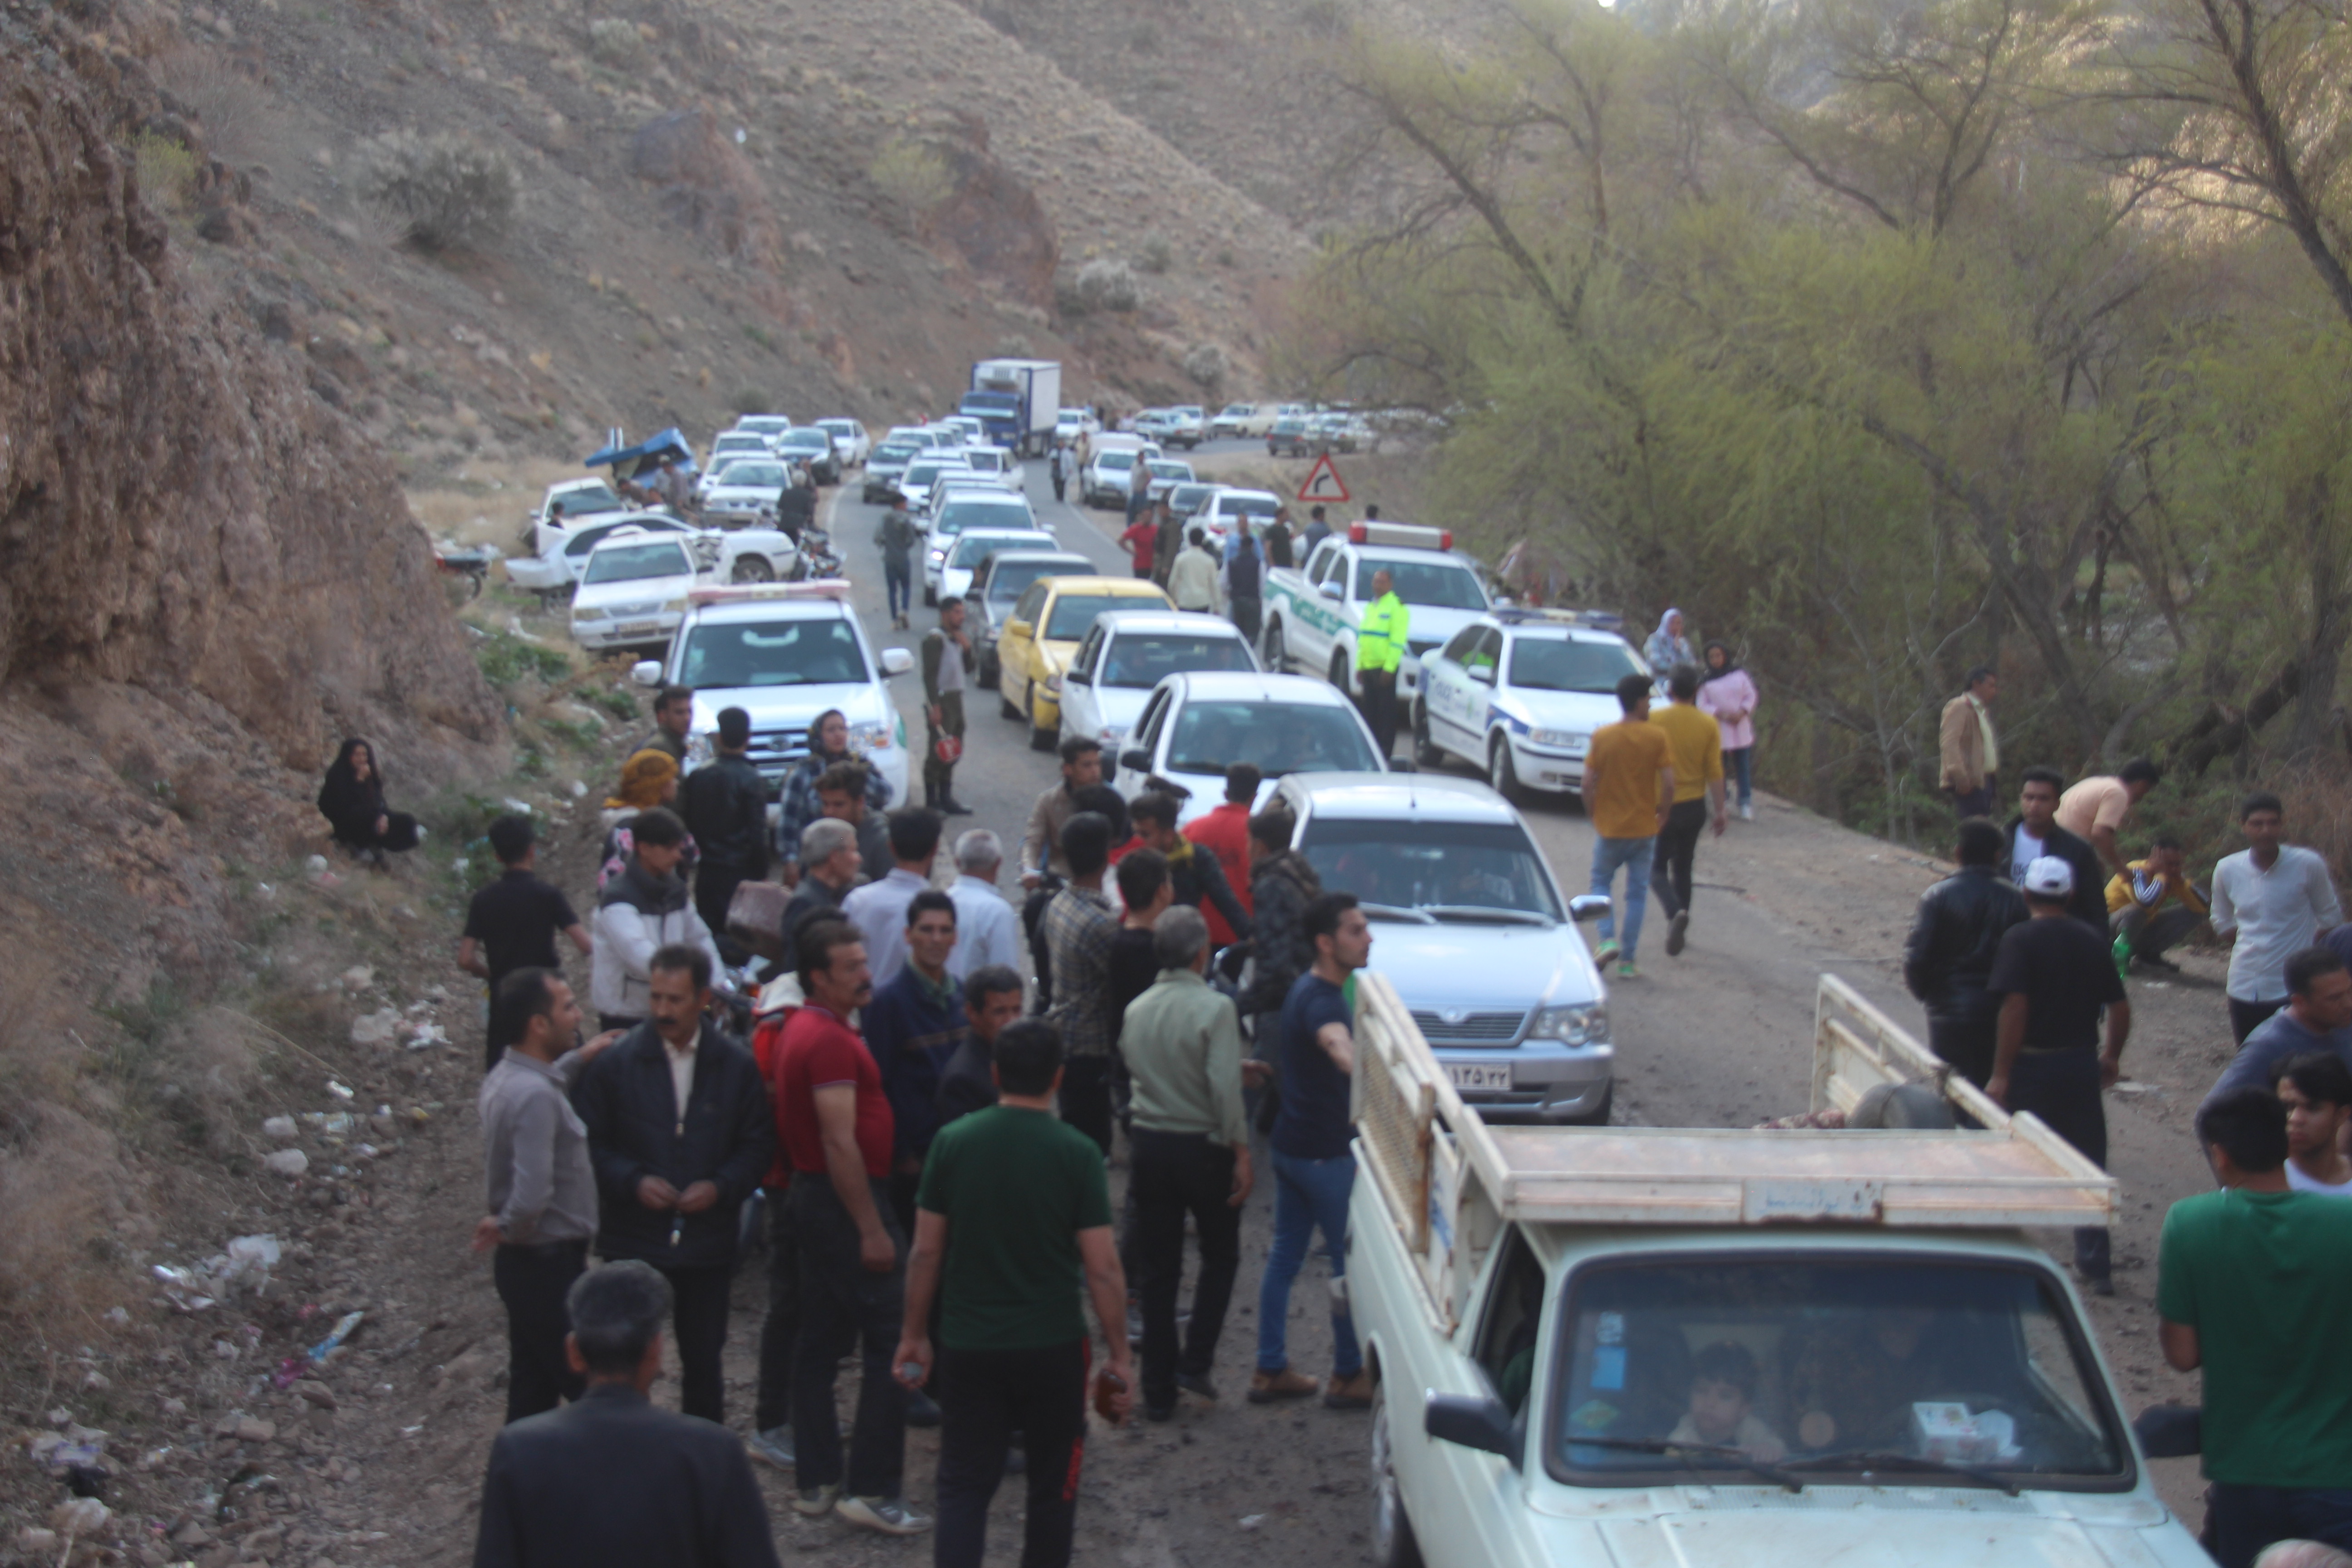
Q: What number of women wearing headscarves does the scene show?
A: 5